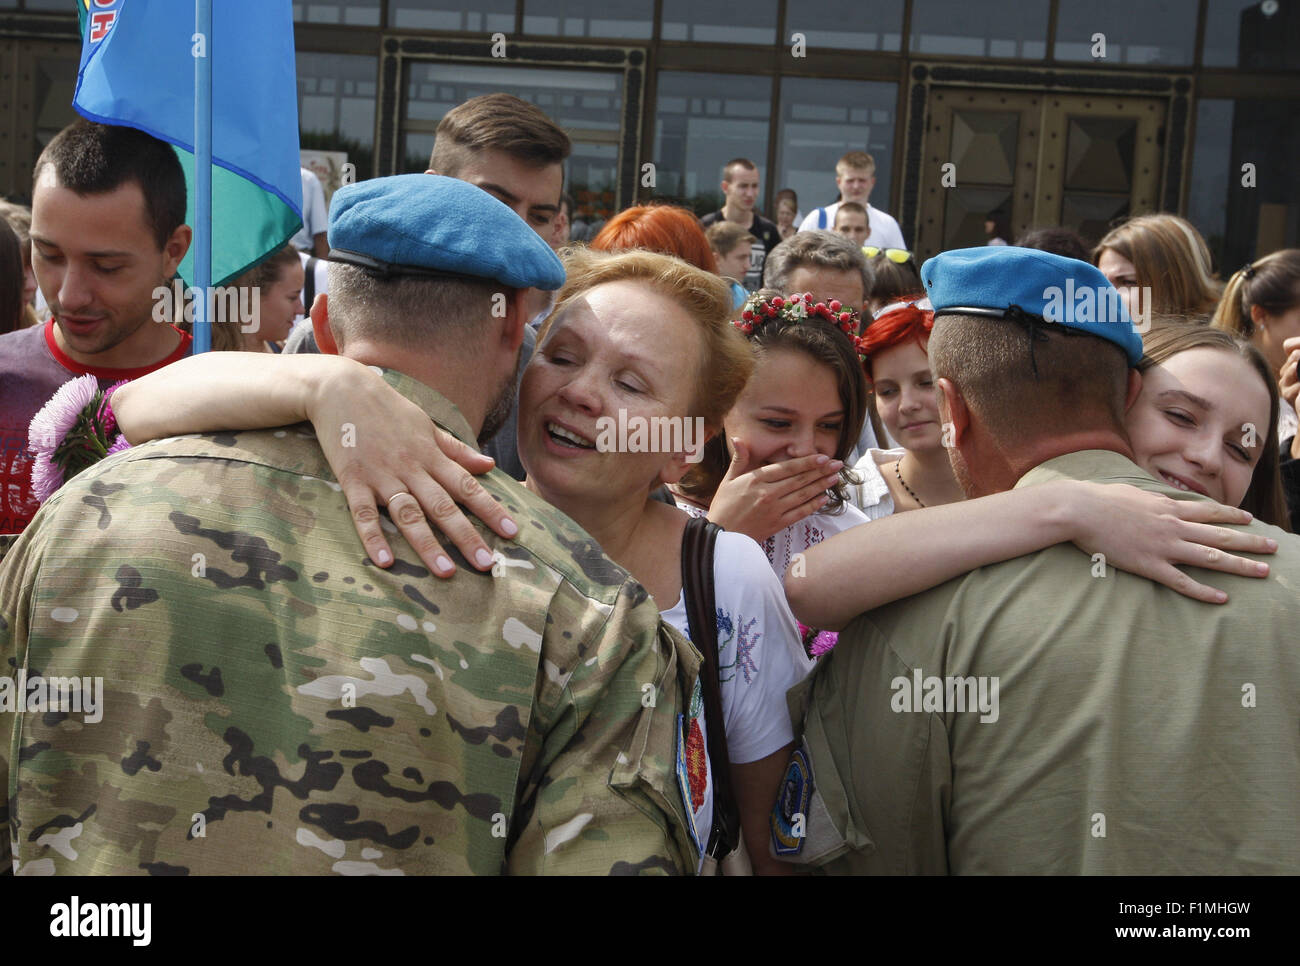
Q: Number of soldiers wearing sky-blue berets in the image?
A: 2